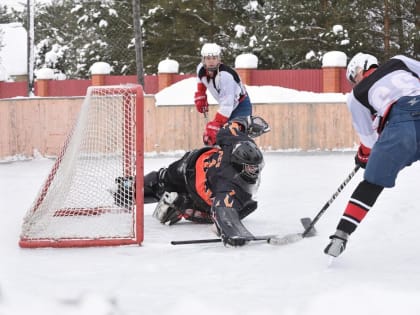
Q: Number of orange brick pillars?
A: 5